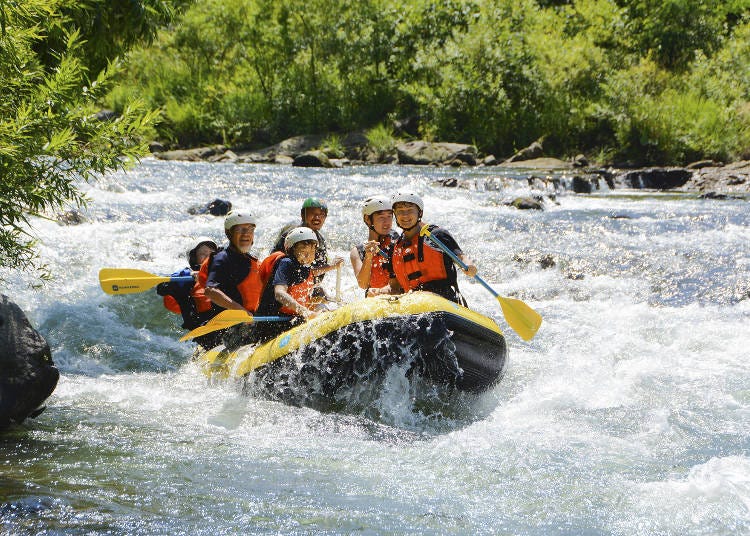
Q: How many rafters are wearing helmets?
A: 6